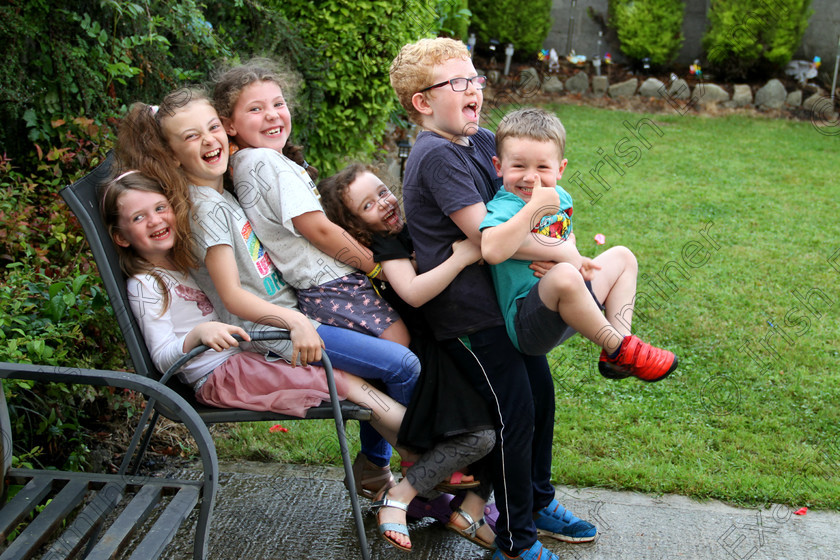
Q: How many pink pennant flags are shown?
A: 0